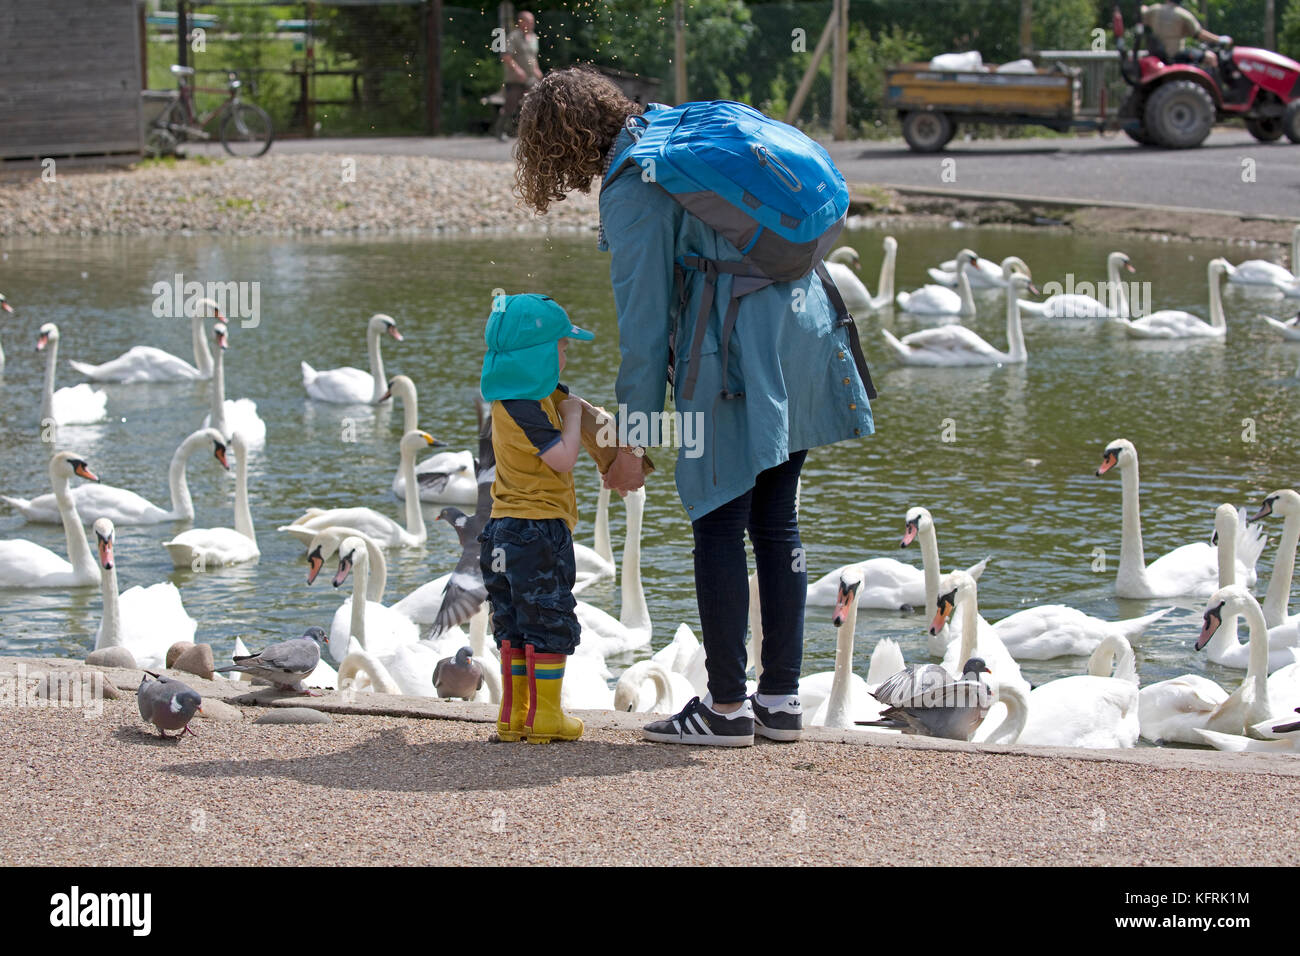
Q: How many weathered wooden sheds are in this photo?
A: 1